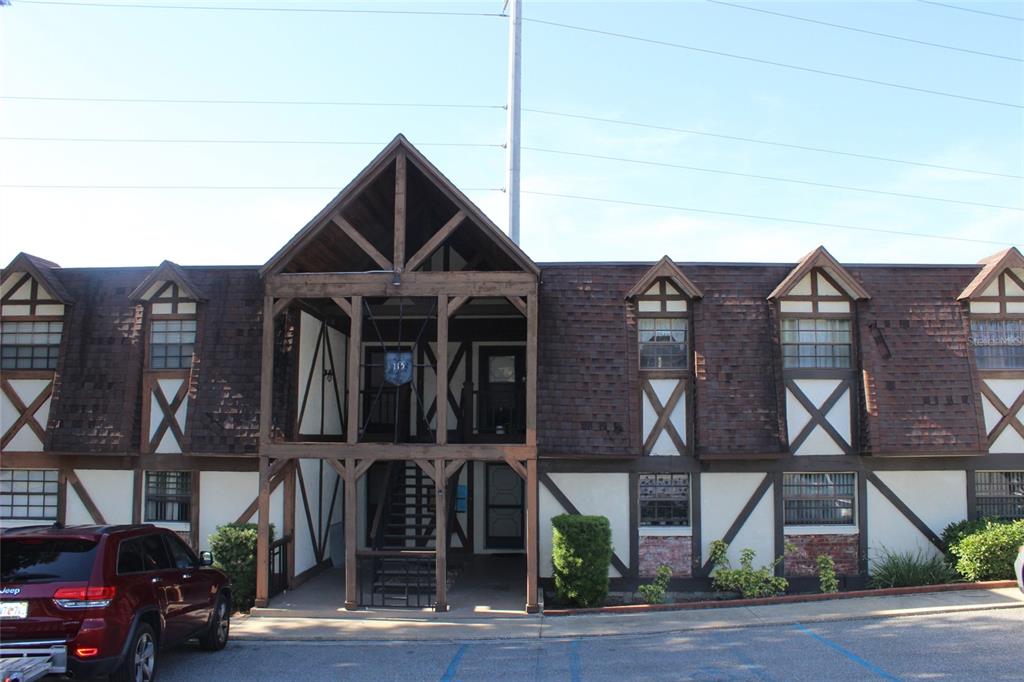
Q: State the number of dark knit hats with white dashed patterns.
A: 0